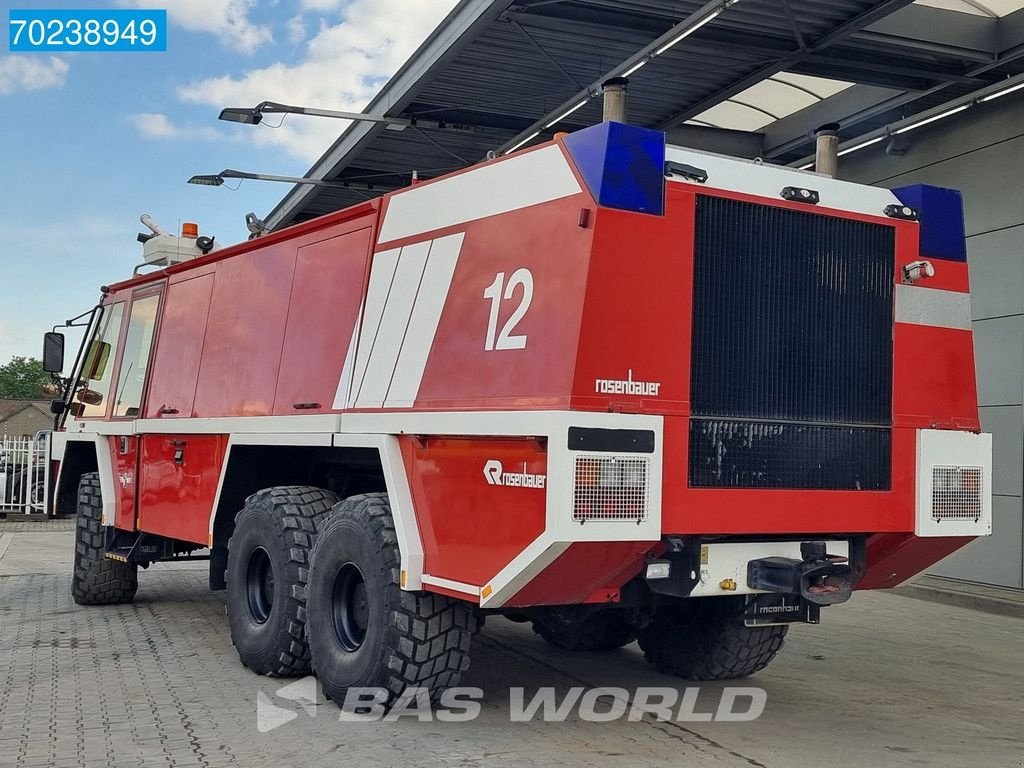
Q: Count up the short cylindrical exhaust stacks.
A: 2